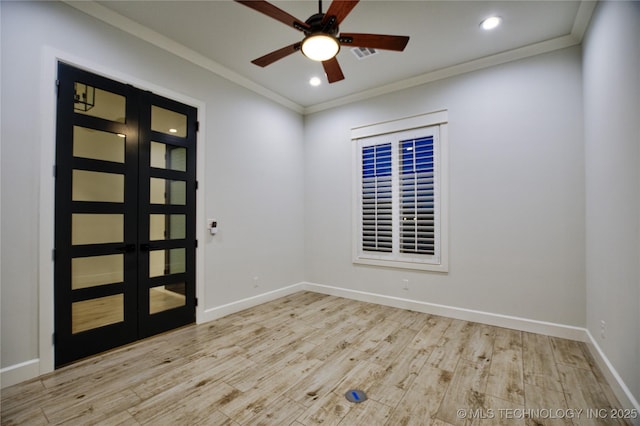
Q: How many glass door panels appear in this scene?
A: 12